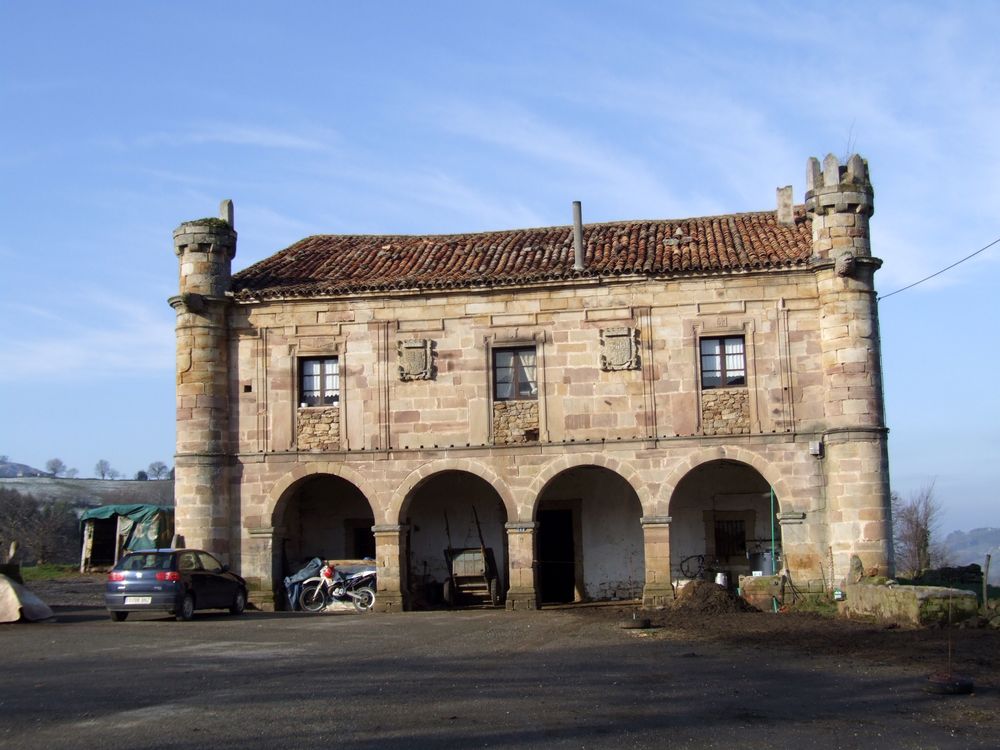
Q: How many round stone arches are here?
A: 4